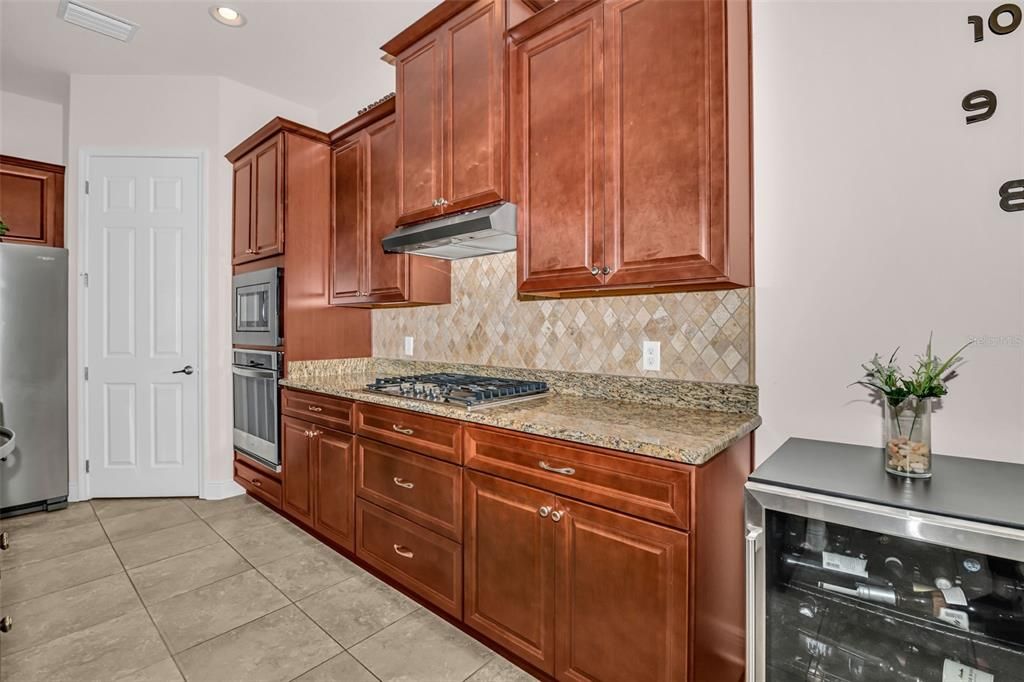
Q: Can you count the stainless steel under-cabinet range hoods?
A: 1